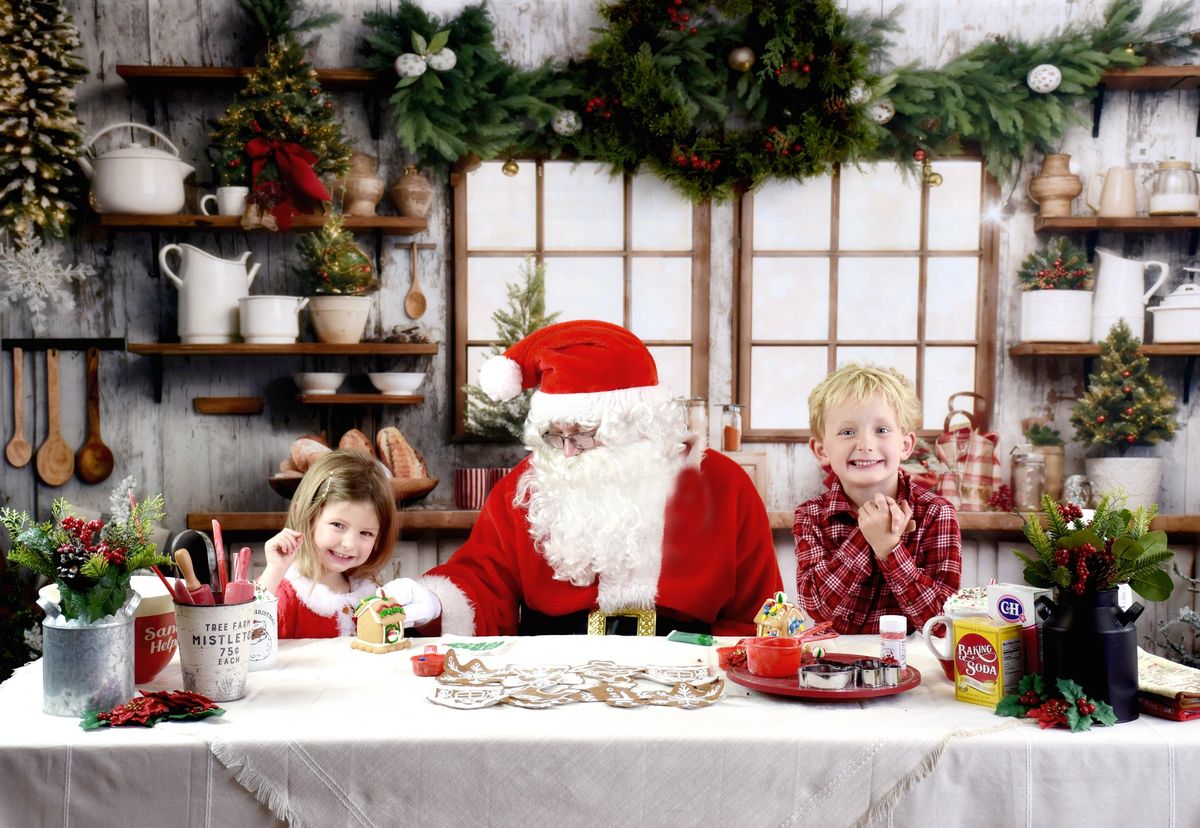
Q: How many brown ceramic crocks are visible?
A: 3